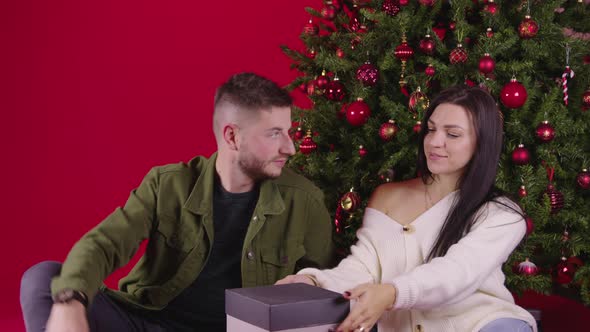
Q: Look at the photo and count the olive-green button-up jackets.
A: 1